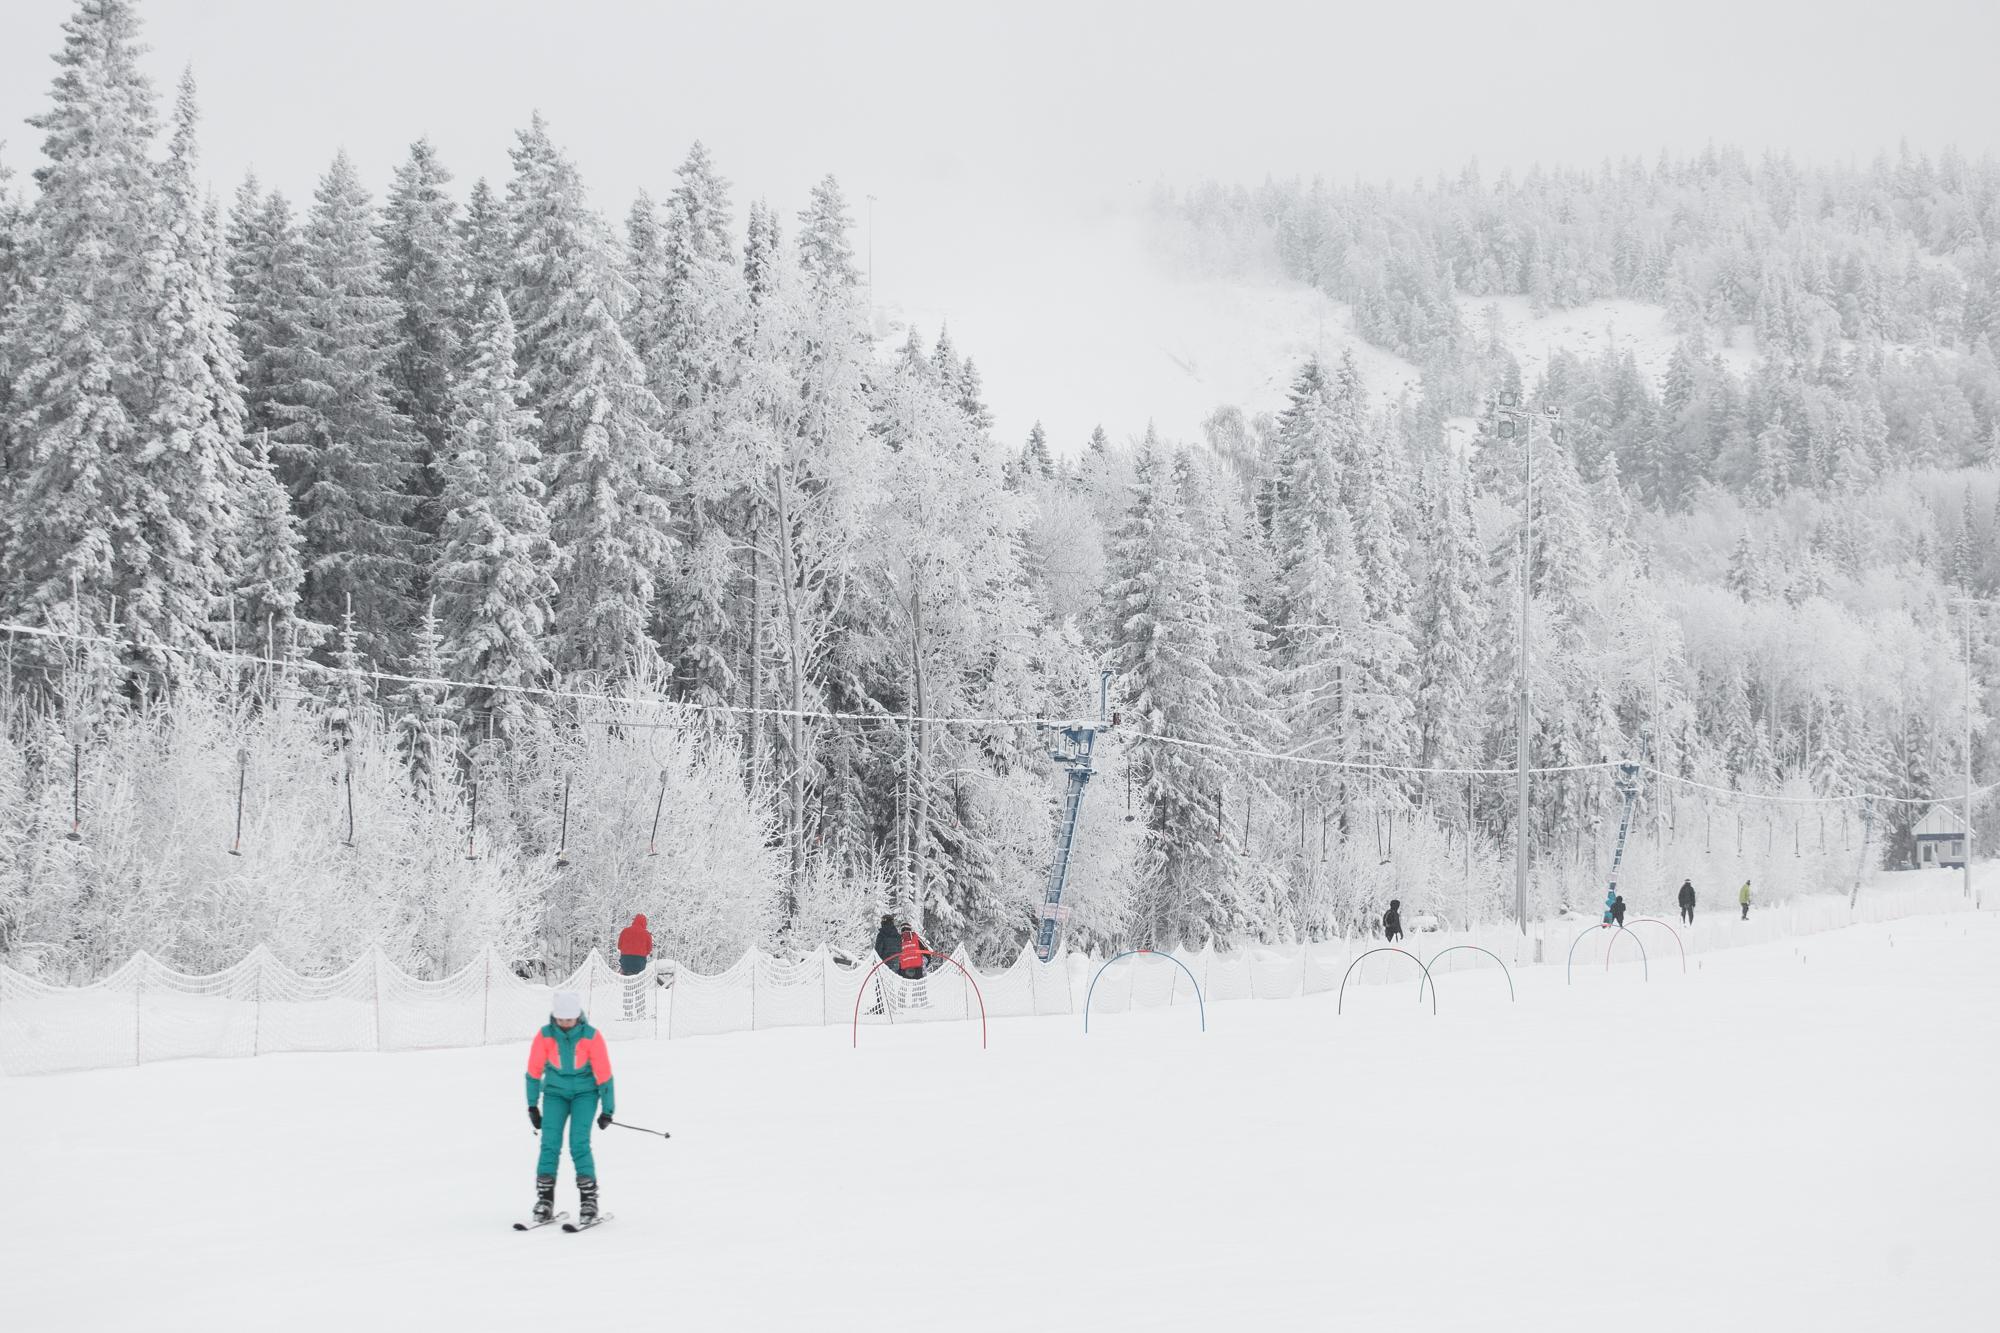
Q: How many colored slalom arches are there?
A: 6